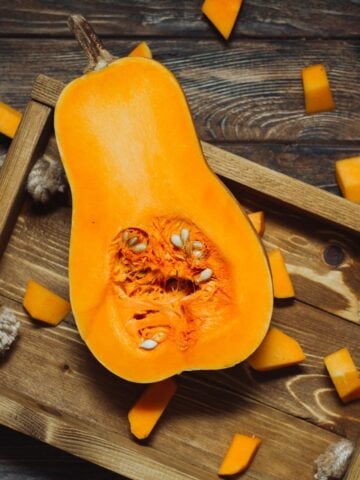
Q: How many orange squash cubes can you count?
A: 12